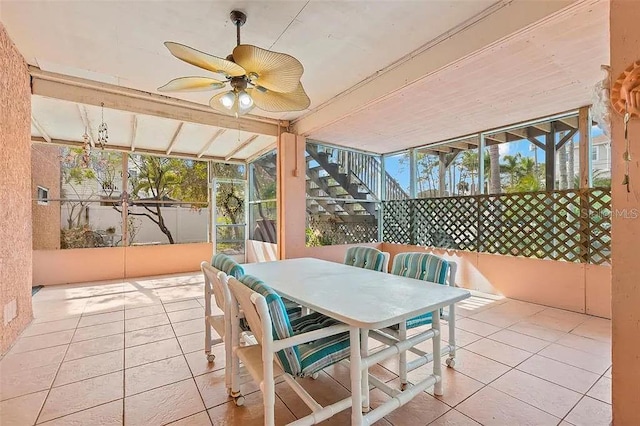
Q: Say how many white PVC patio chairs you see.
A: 4